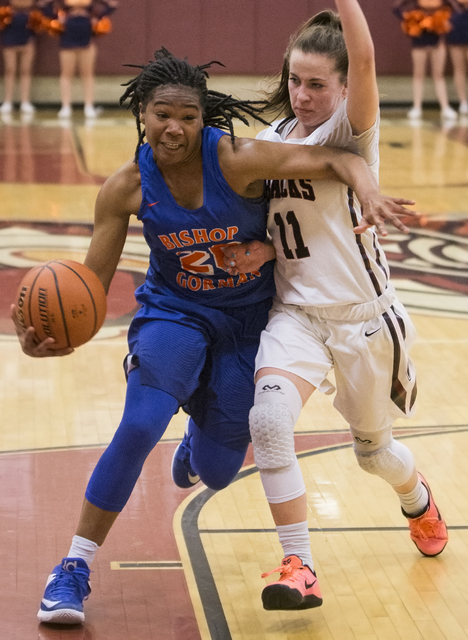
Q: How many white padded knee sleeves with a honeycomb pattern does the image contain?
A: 2